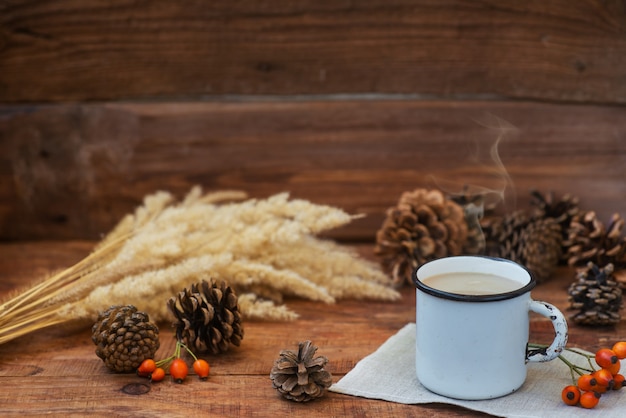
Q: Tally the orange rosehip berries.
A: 13